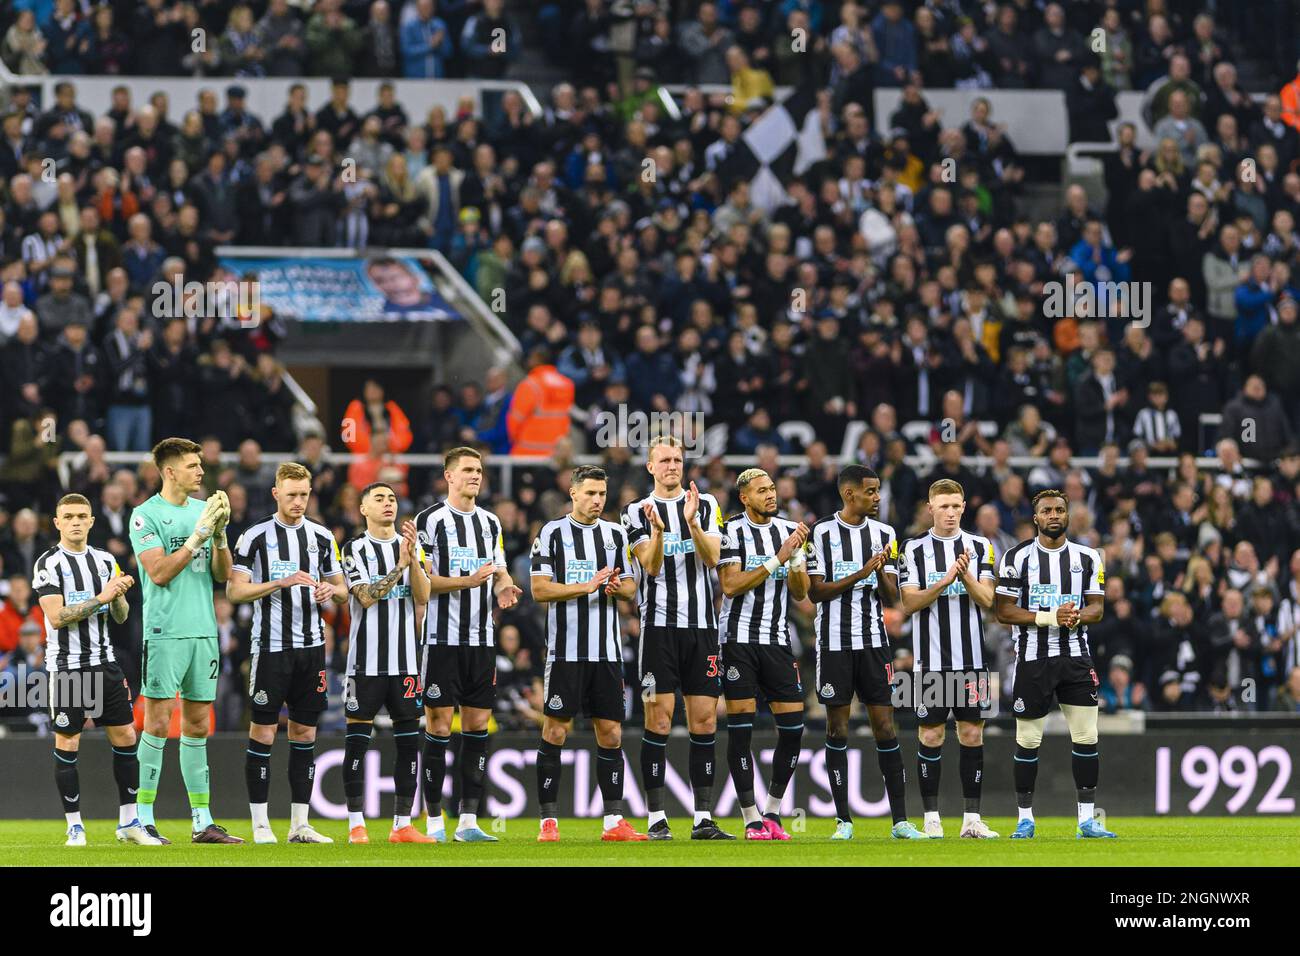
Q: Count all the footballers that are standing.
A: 11